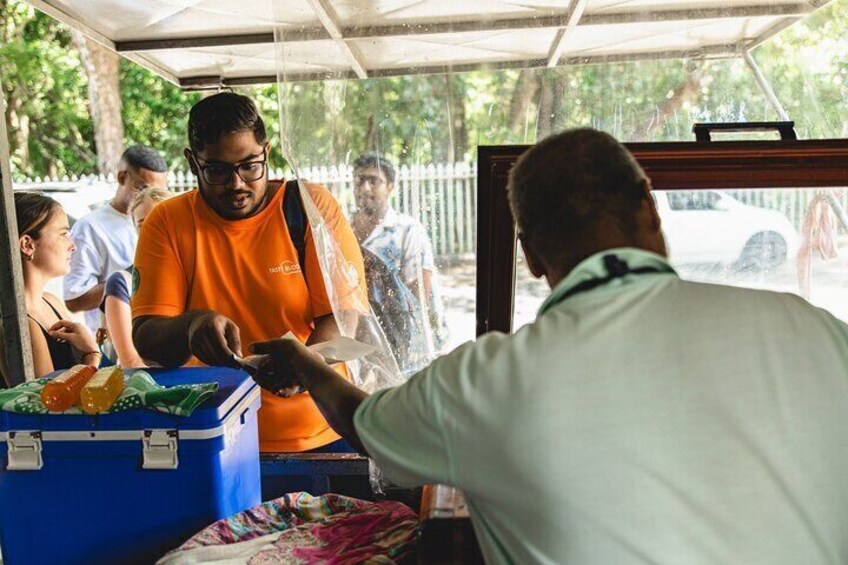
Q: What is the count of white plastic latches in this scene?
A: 2